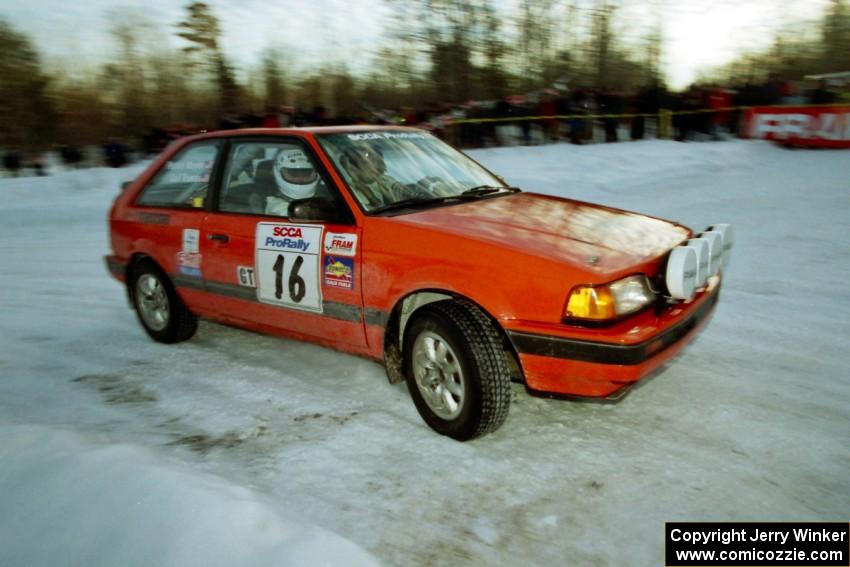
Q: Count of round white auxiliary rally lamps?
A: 4